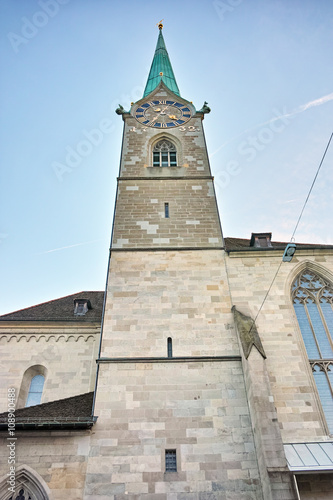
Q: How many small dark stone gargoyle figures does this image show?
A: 2